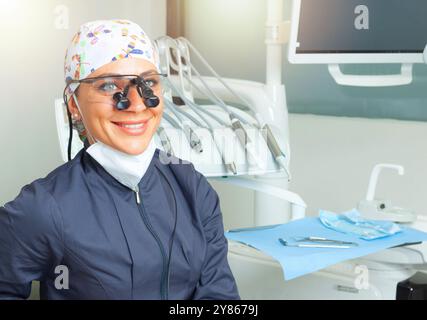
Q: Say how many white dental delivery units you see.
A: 1